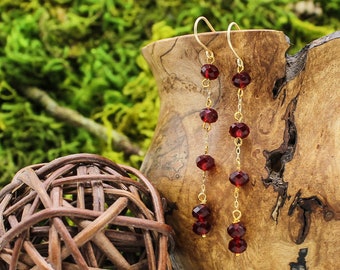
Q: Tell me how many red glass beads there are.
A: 10